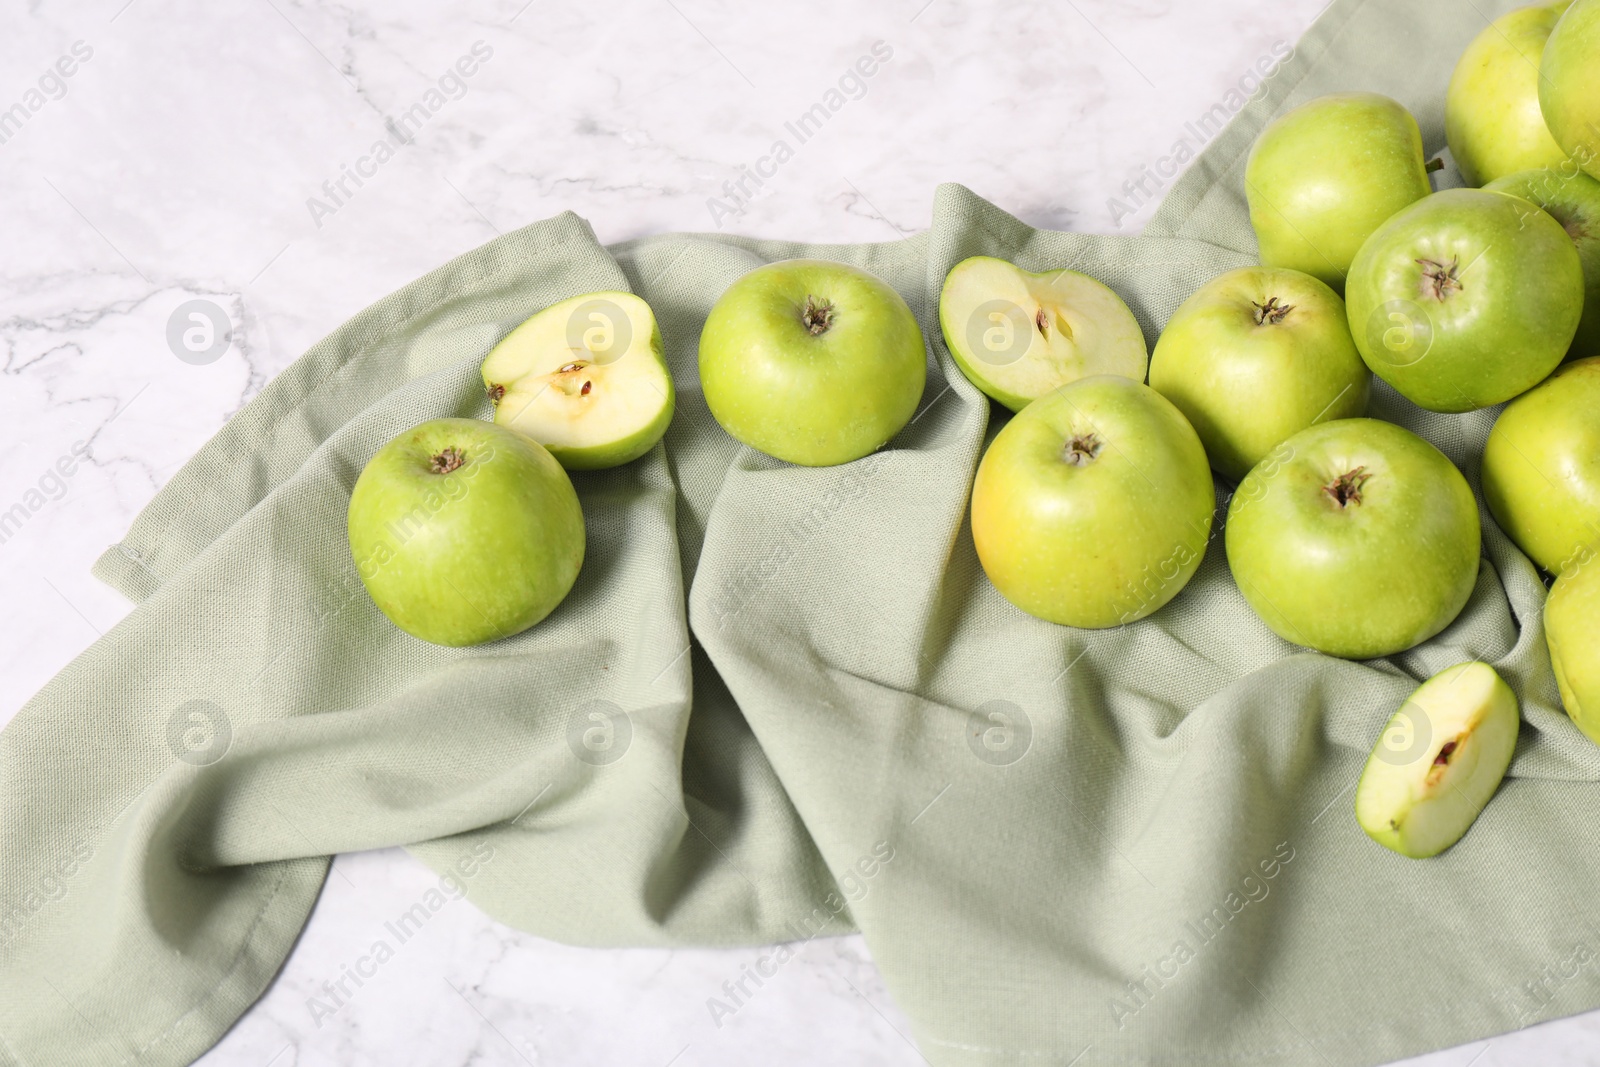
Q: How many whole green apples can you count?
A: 12